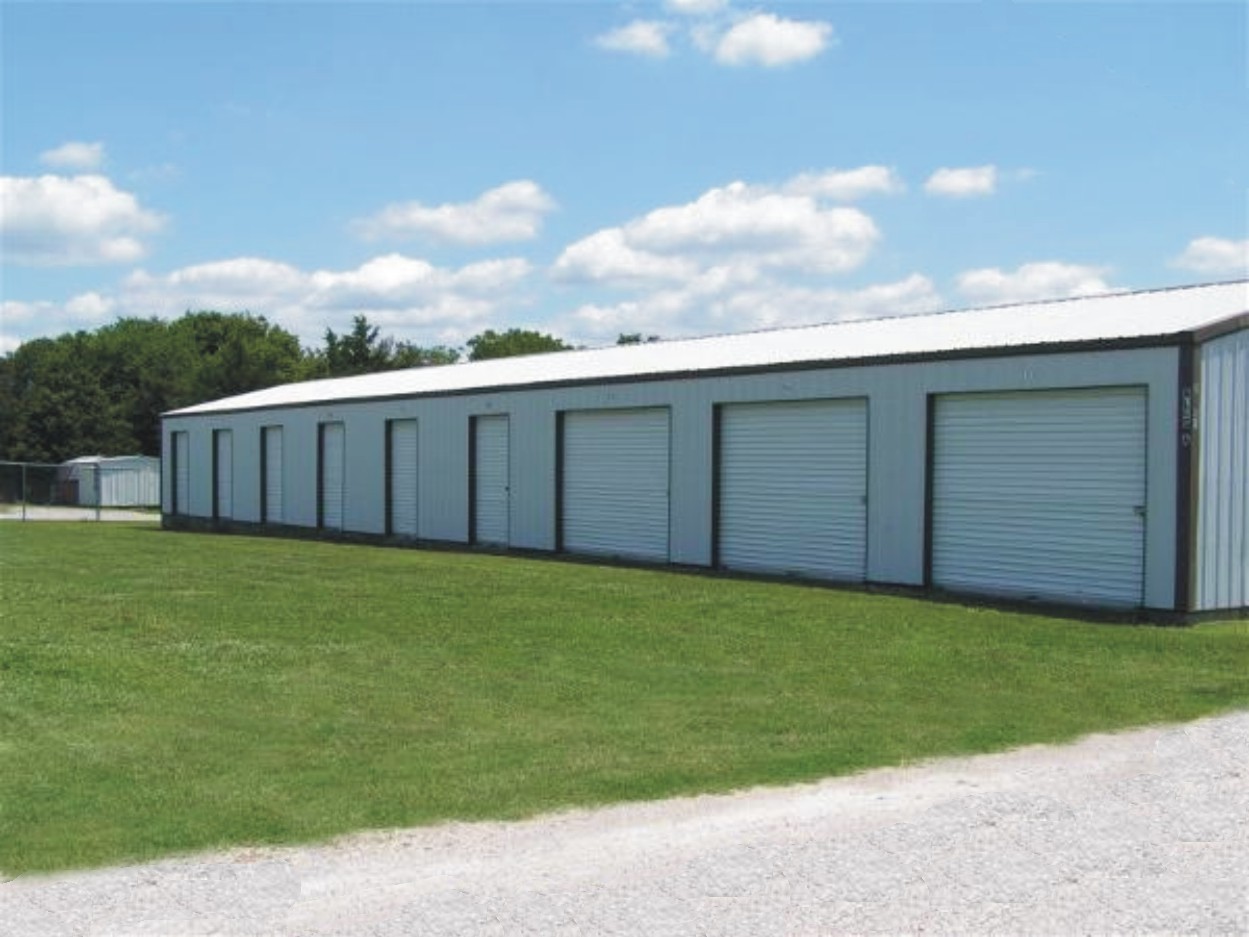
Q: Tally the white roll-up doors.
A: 9